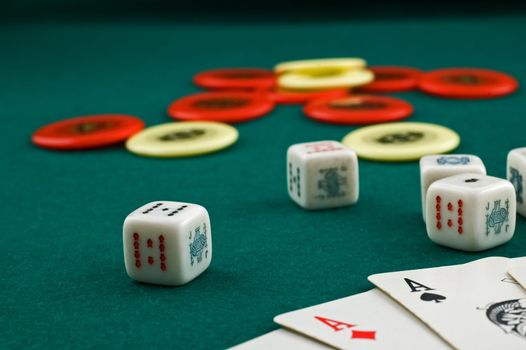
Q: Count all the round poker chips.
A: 11